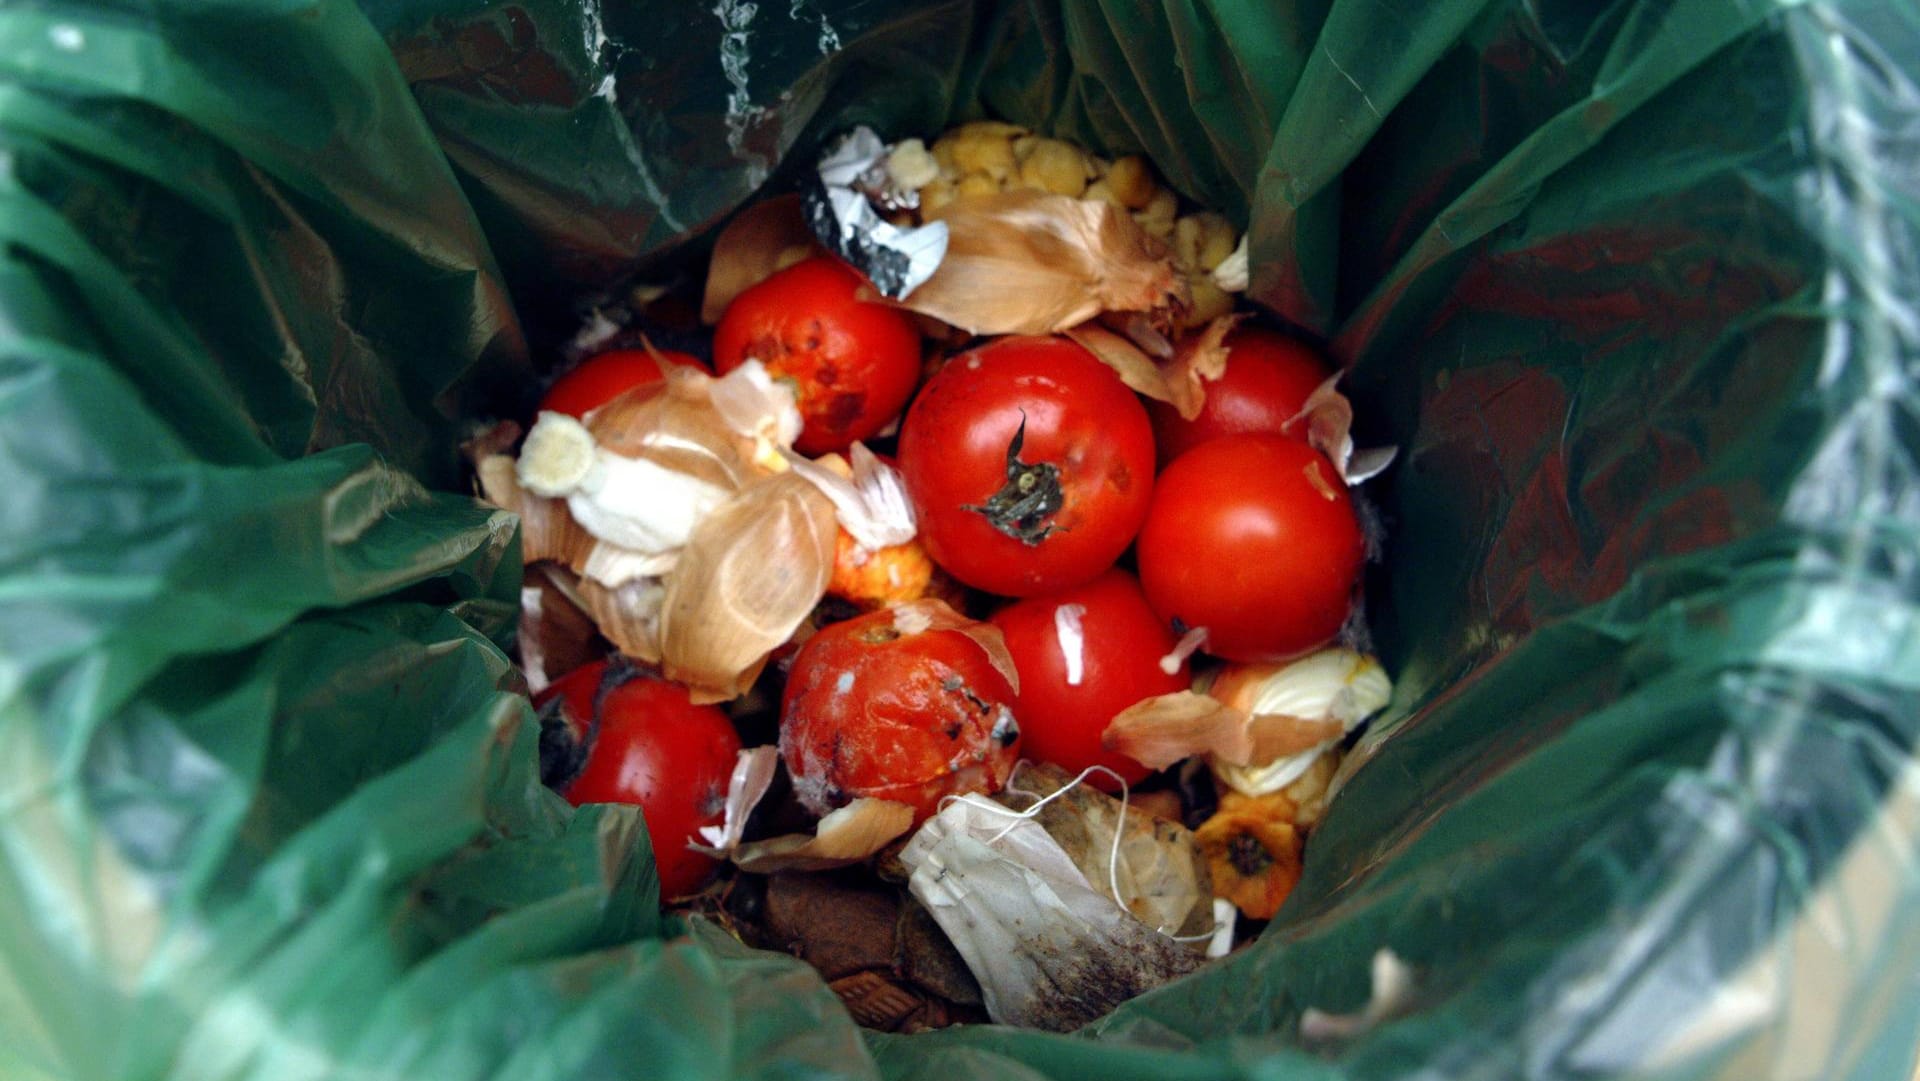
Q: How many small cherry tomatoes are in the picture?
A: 0